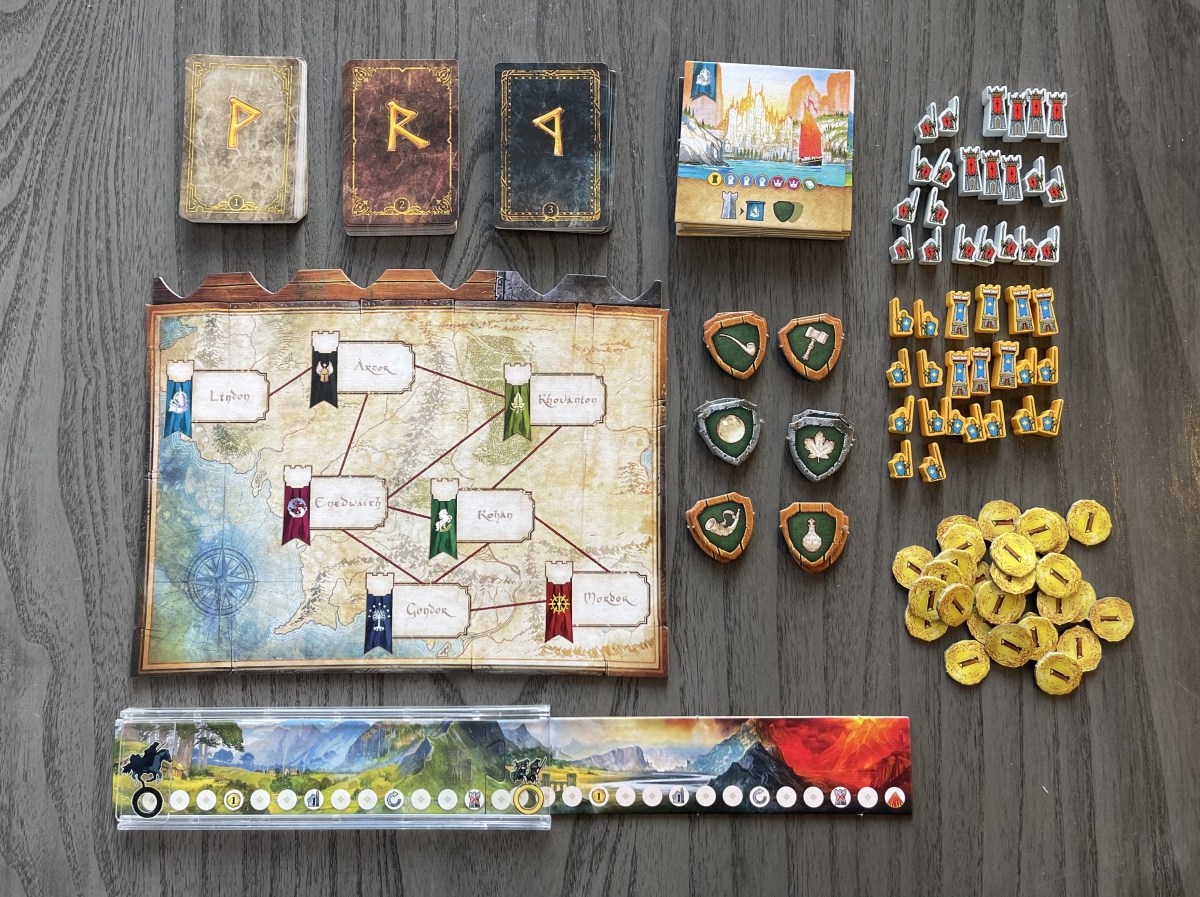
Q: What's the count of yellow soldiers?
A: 15